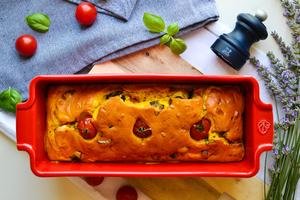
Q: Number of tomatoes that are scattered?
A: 4